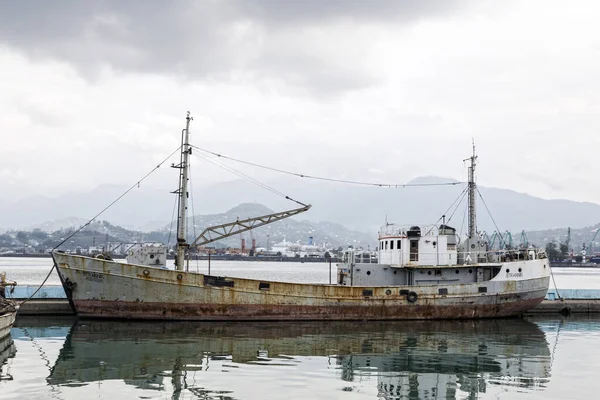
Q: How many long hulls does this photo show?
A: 1